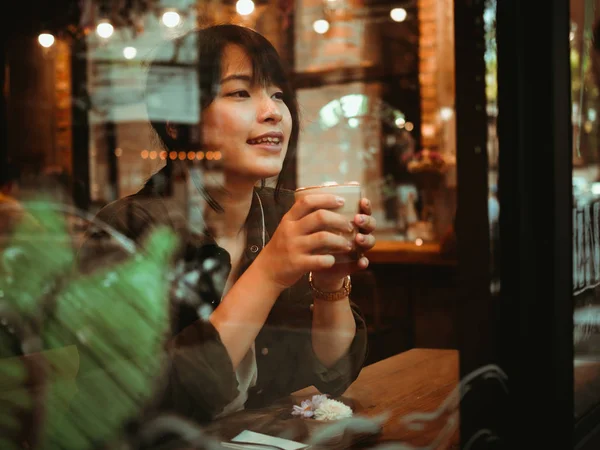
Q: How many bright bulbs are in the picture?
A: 7